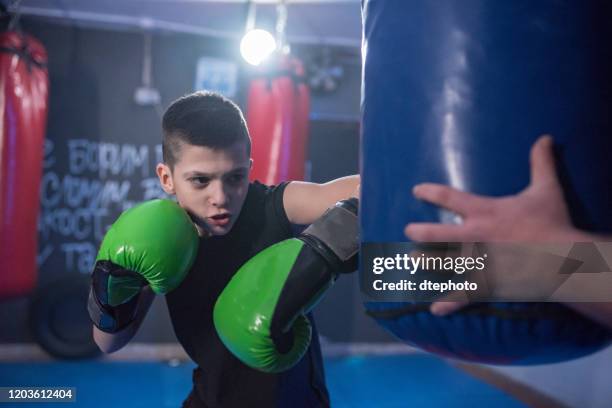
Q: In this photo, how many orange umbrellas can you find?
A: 0